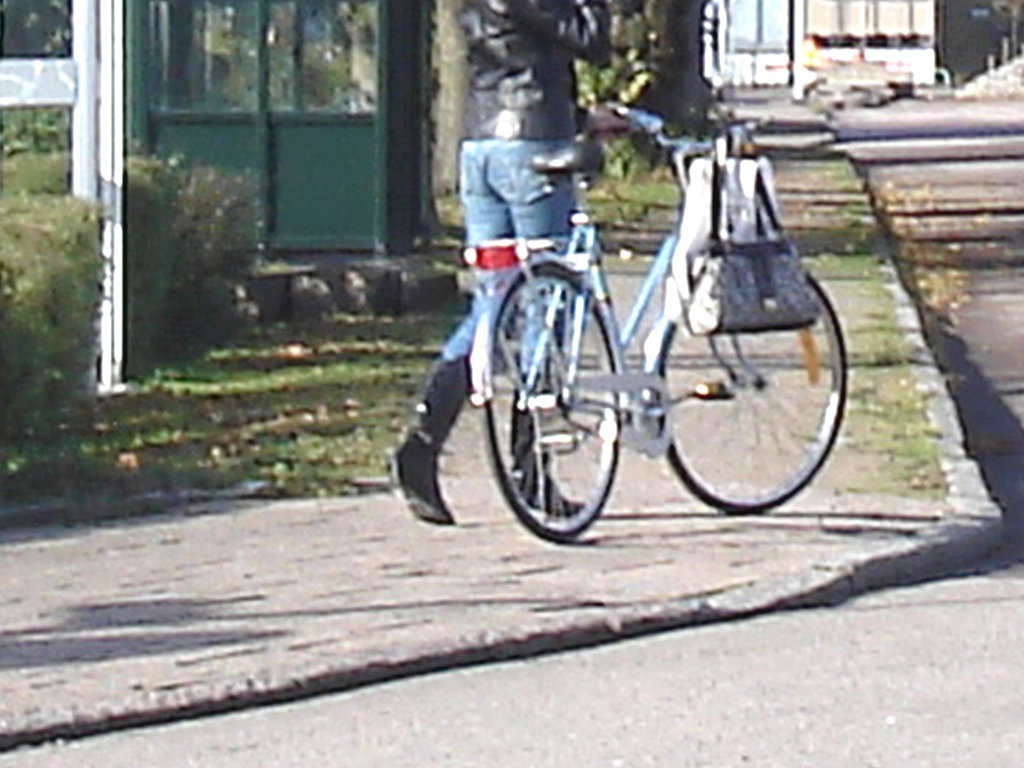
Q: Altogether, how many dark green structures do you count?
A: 1